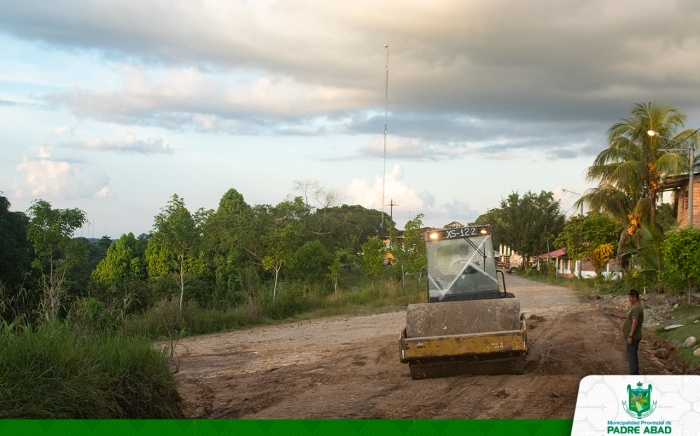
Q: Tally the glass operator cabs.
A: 1